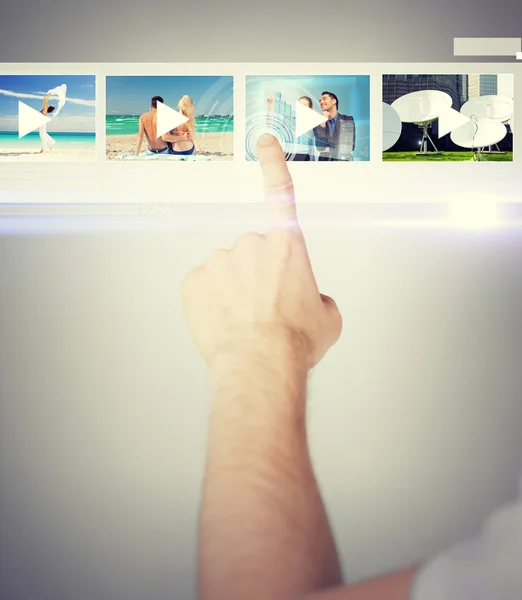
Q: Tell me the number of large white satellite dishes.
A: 4